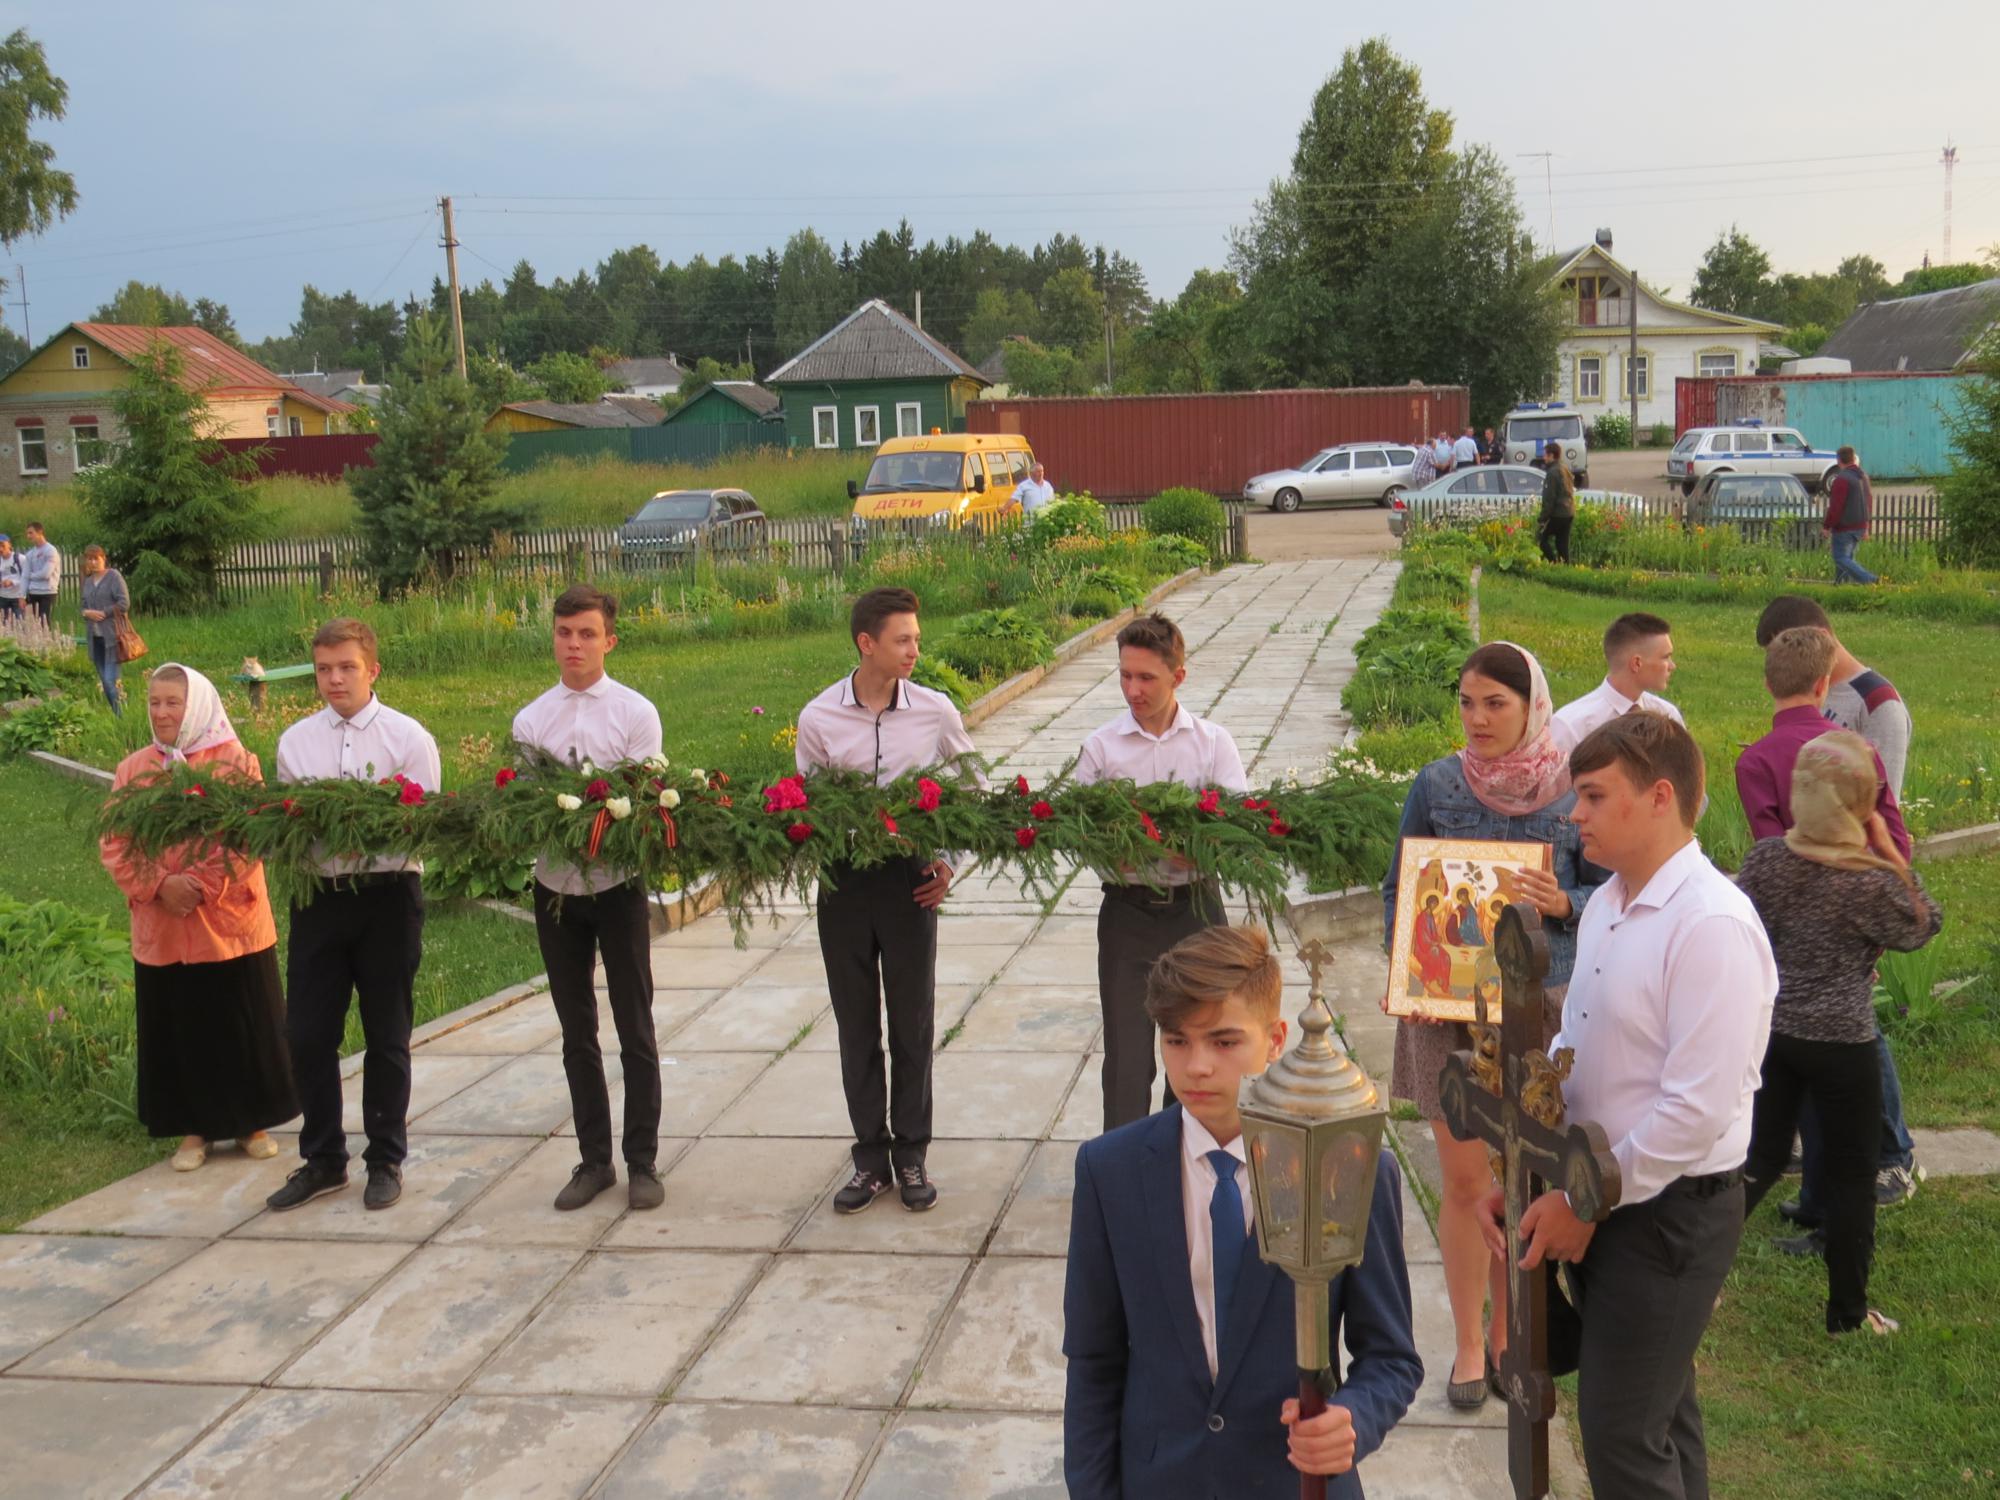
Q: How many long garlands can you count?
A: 1